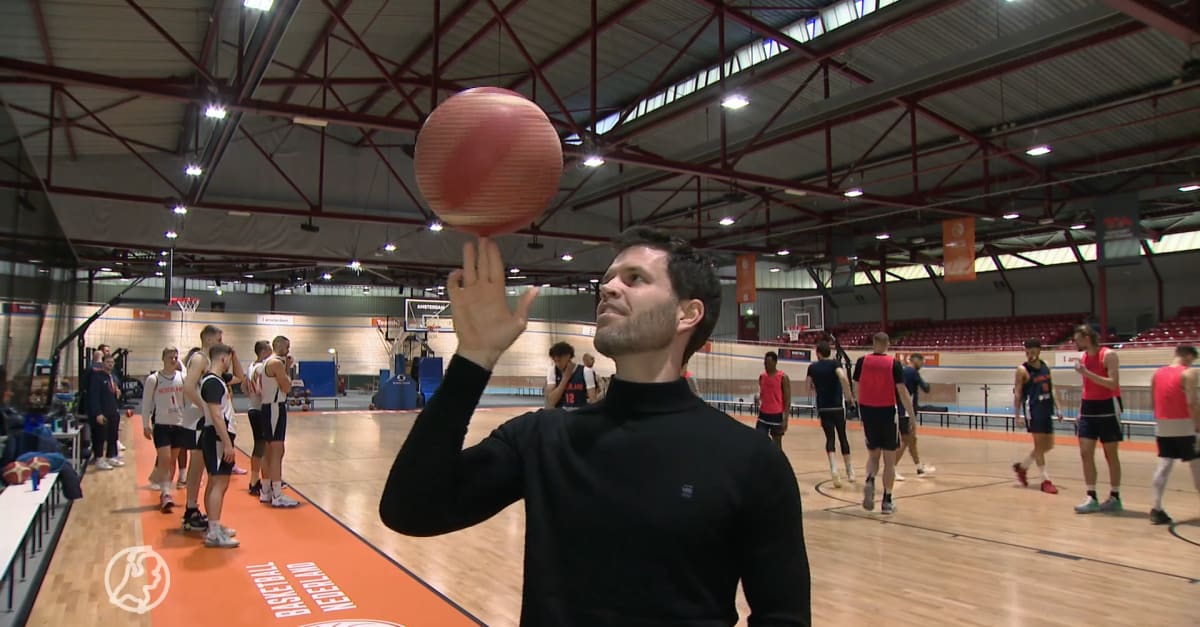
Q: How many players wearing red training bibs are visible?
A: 4